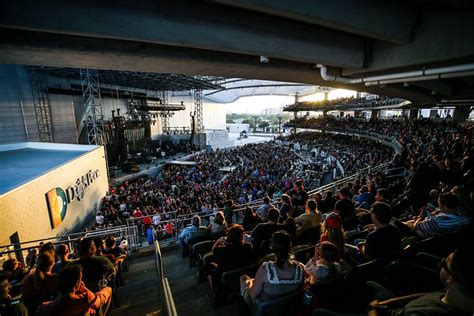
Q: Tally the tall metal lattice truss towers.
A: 4